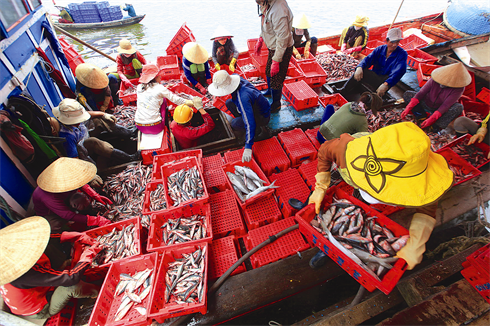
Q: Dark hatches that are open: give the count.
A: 2